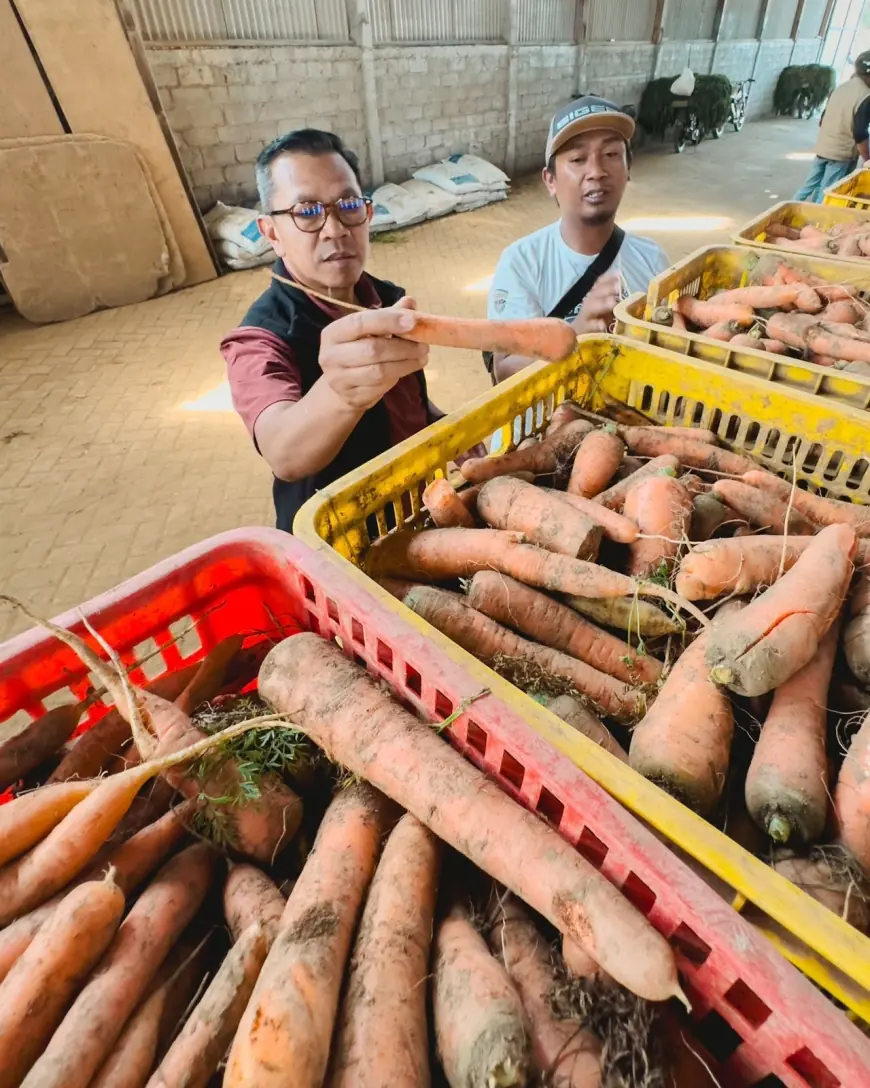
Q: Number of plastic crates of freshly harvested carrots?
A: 5